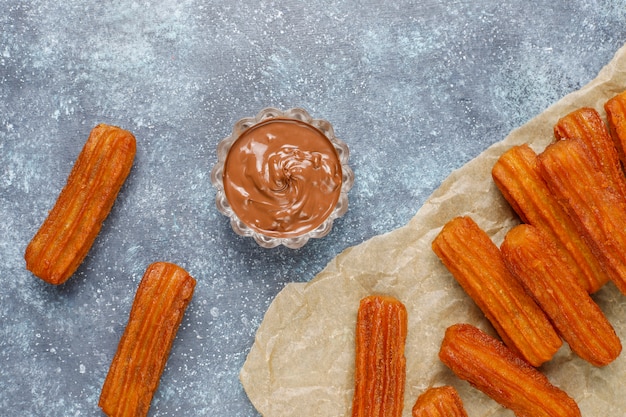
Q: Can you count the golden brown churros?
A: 11